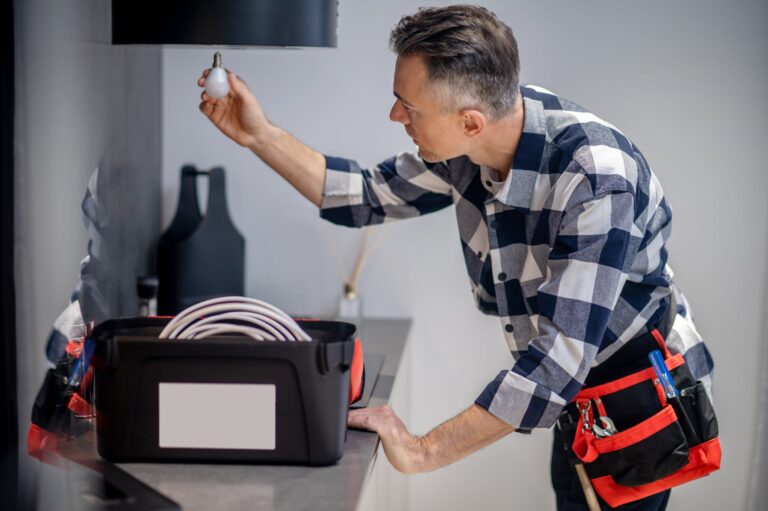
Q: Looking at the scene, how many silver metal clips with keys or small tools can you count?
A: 1